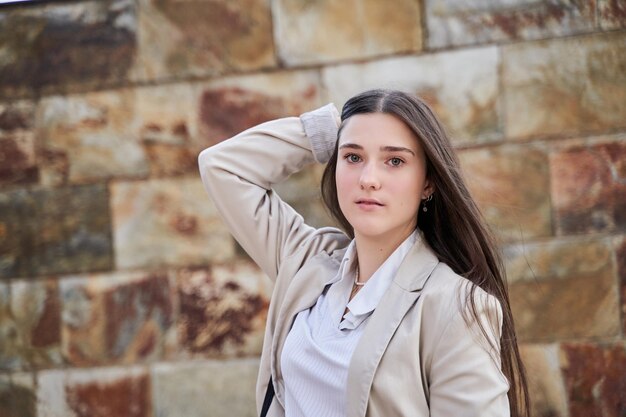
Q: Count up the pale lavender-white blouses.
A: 1